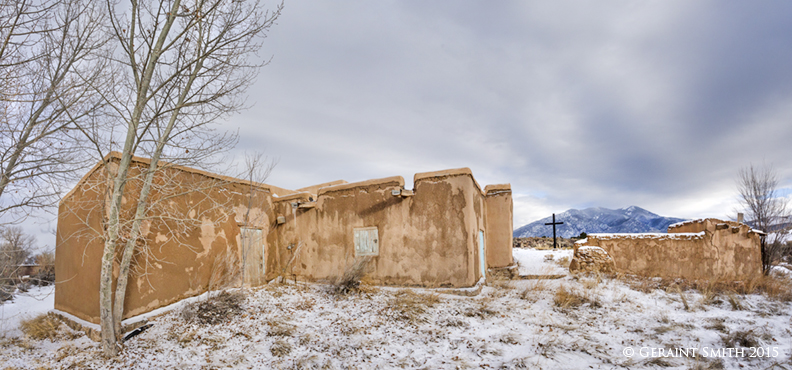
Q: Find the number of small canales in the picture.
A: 2